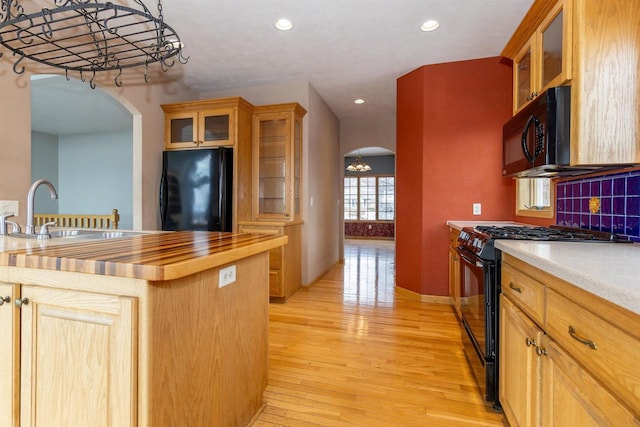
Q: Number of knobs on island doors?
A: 2